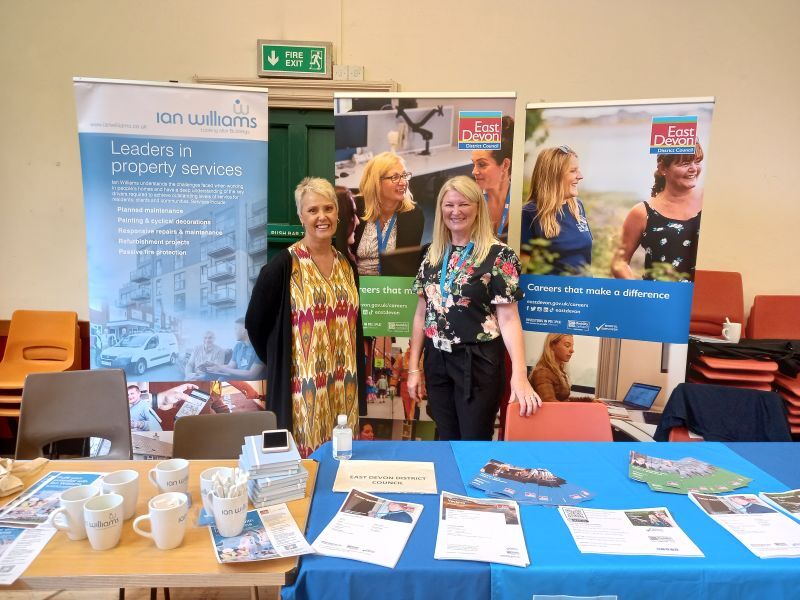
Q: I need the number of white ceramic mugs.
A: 8